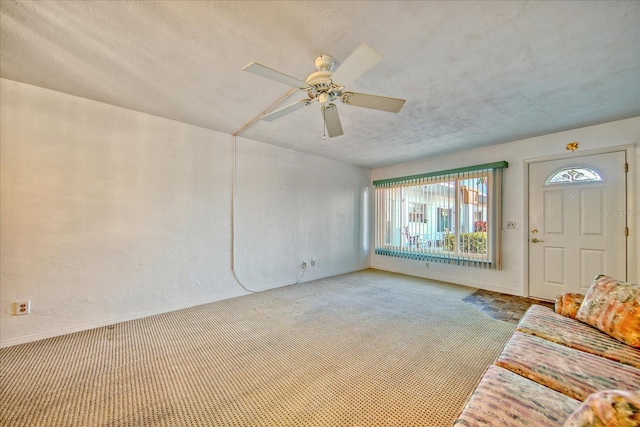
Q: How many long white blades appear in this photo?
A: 5